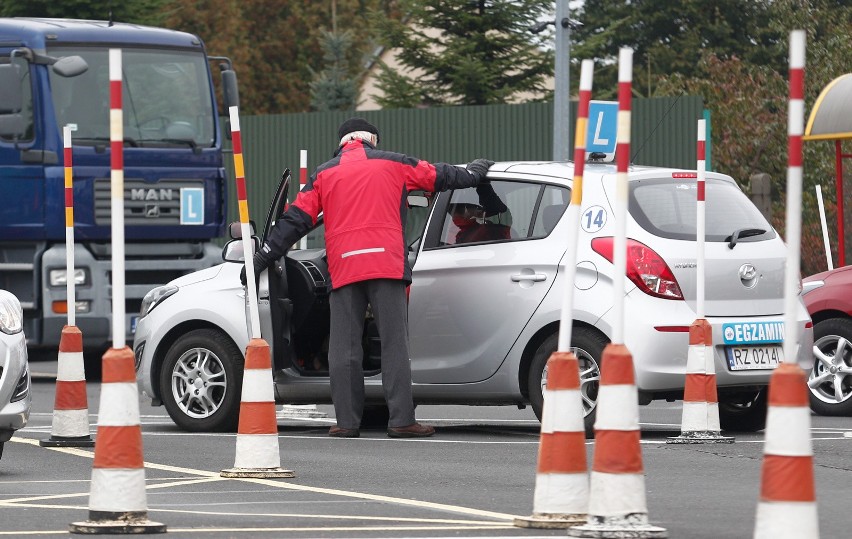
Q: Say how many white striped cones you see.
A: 7